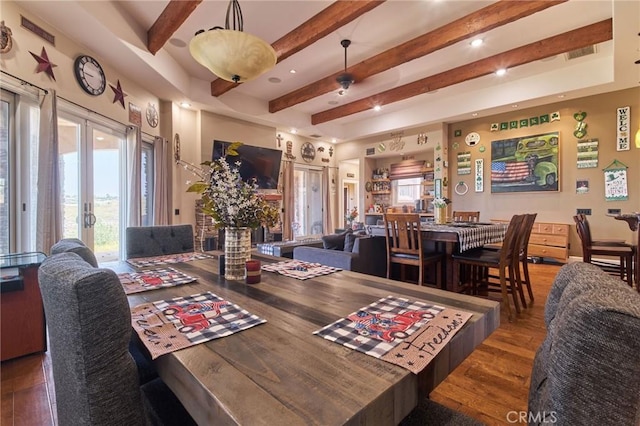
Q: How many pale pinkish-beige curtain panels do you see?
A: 5